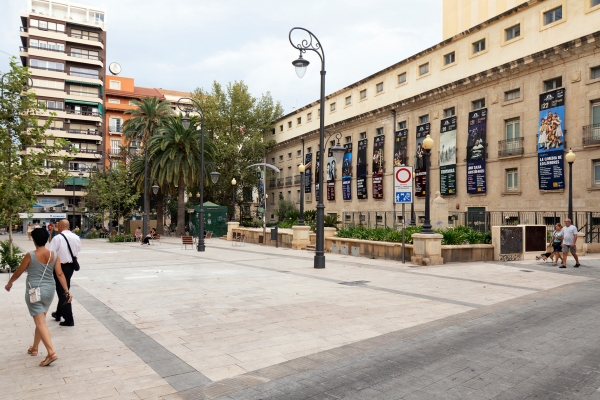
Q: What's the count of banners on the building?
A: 11